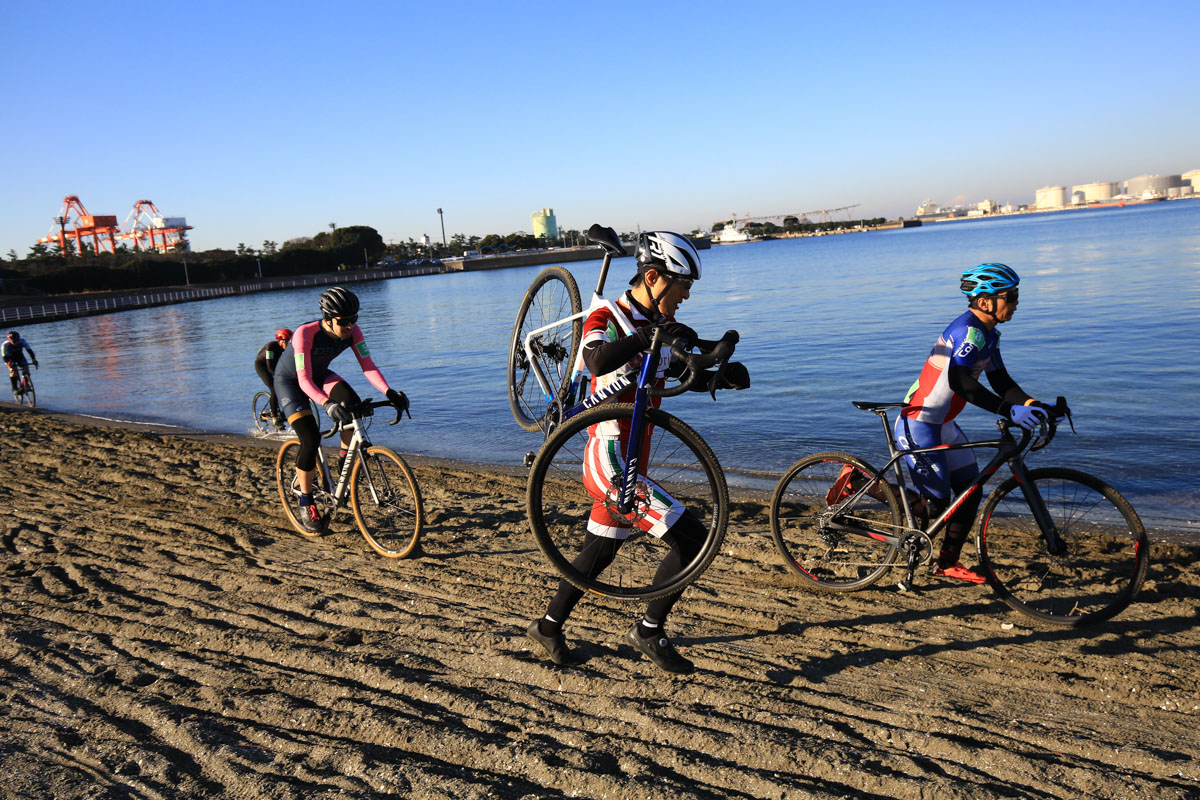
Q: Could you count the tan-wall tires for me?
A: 2